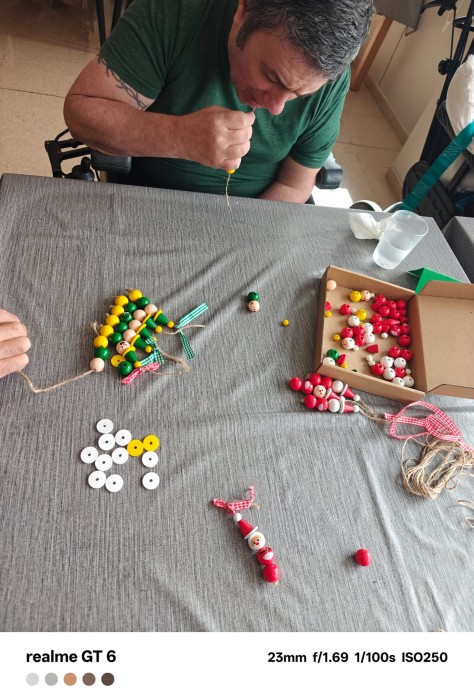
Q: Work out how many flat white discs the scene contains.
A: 10